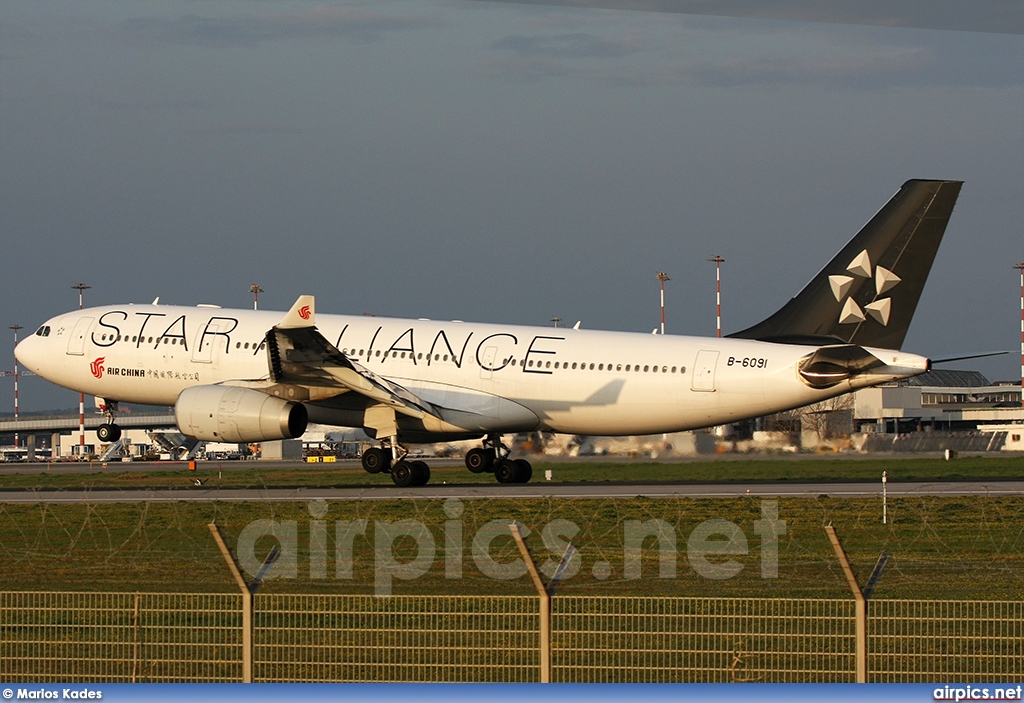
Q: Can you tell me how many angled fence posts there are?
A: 3